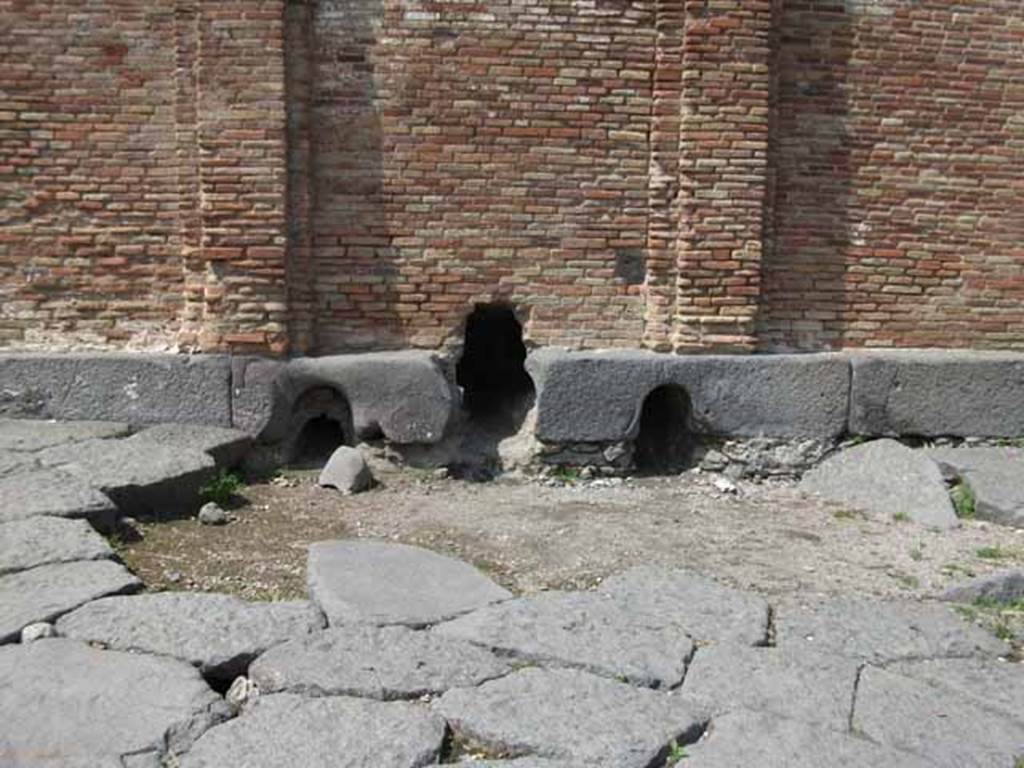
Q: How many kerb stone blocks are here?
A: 4